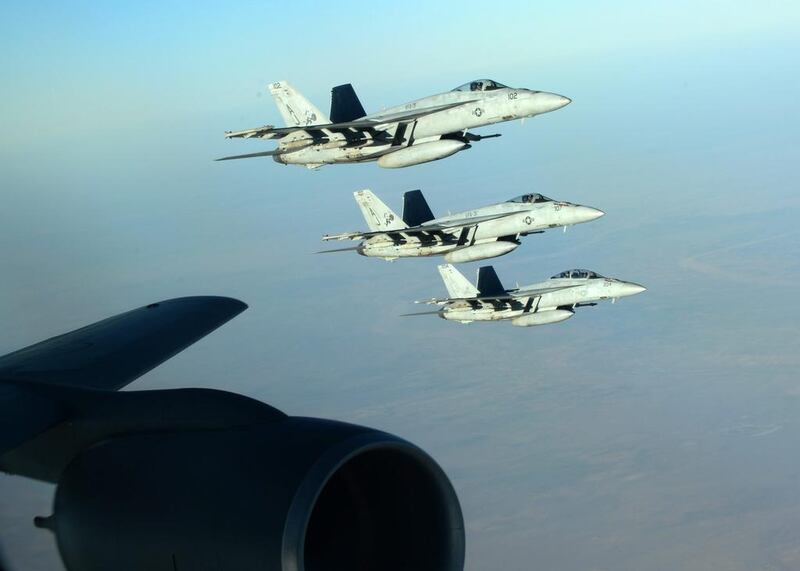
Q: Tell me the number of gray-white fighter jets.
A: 3